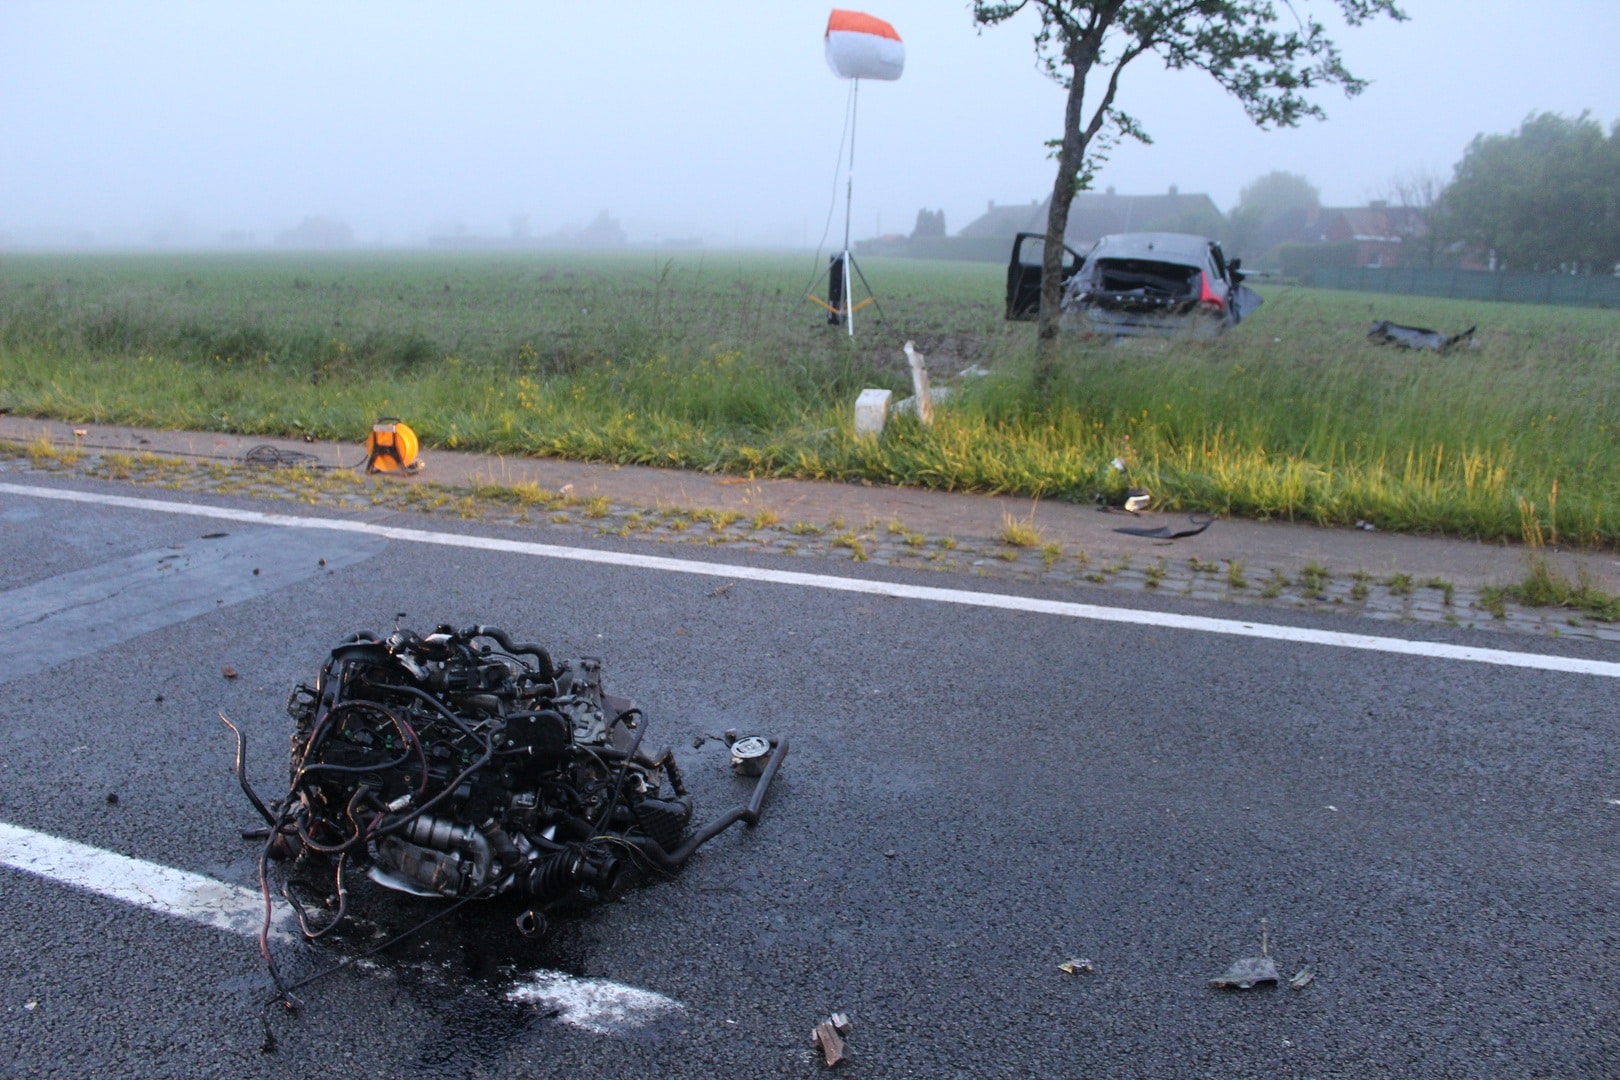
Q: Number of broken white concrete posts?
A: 2